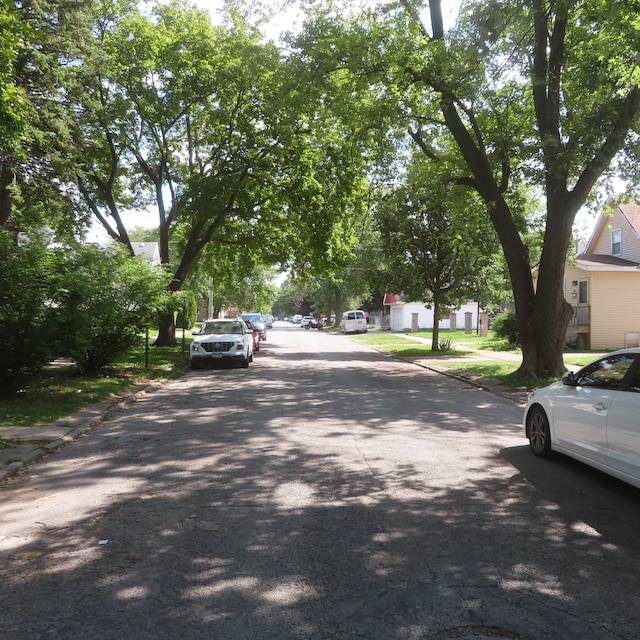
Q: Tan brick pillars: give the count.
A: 4